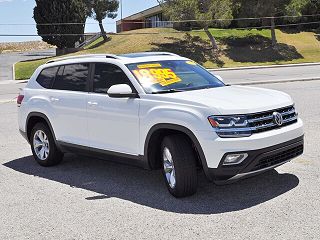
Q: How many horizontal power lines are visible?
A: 2